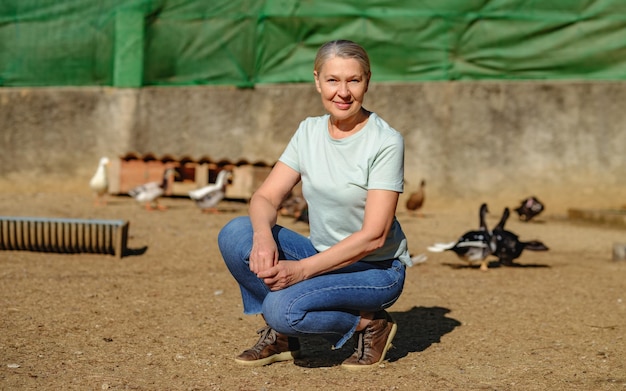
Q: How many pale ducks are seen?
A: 3